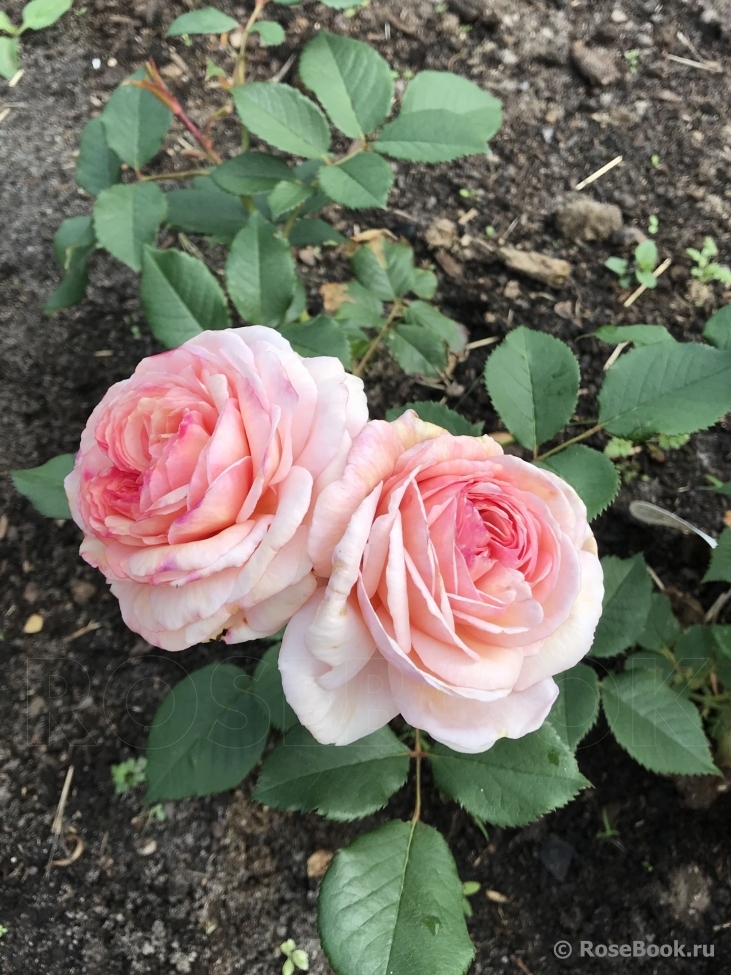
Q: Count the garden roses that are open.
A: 2